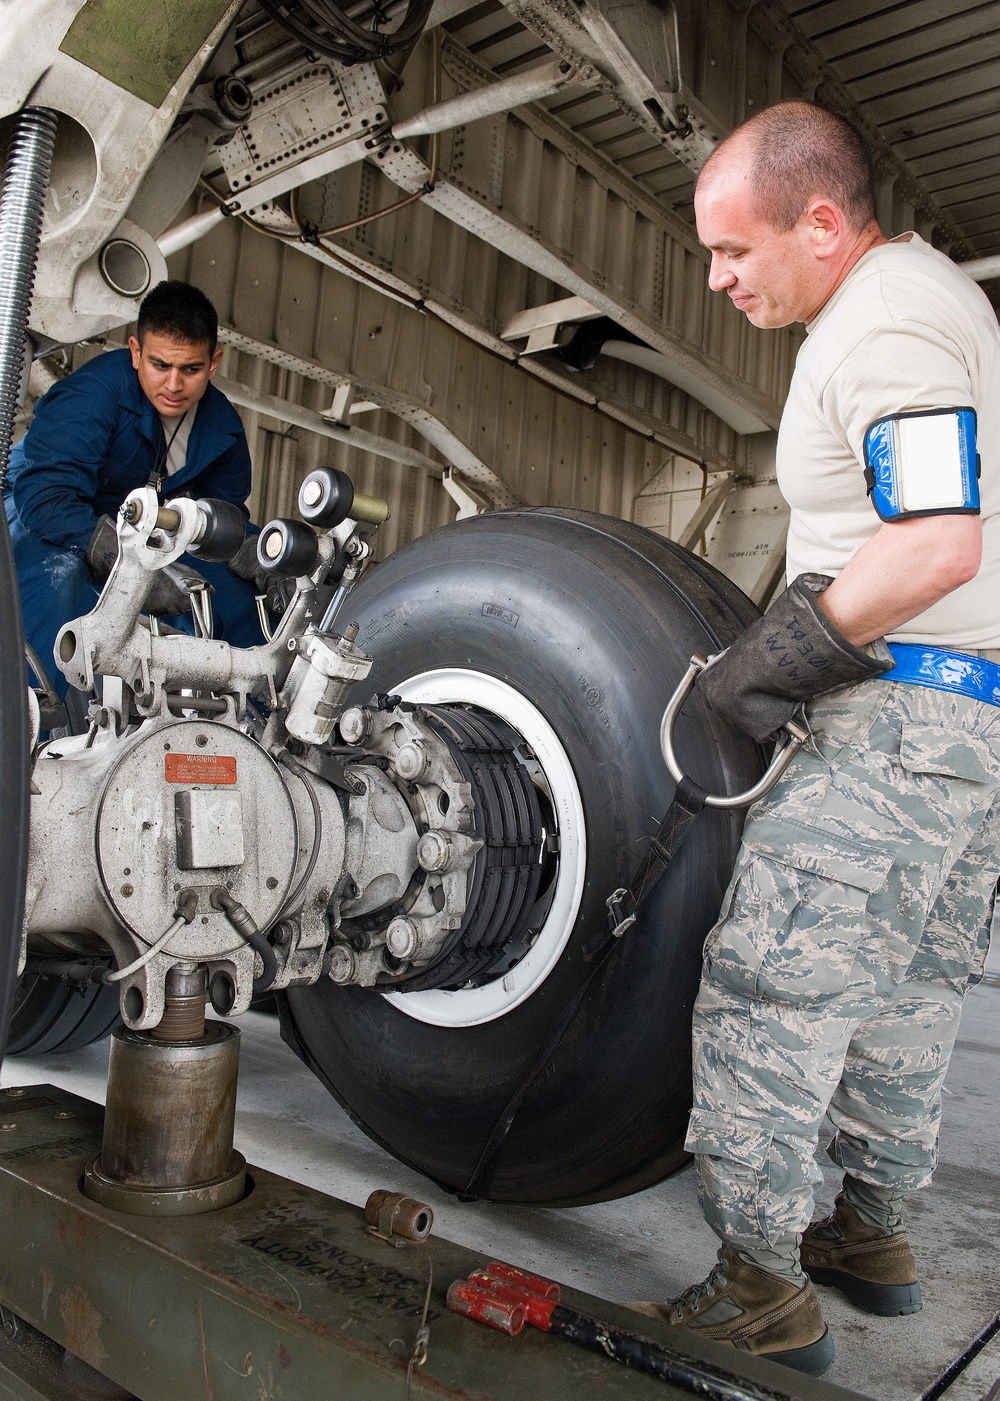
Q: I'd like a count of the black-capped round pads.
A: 3